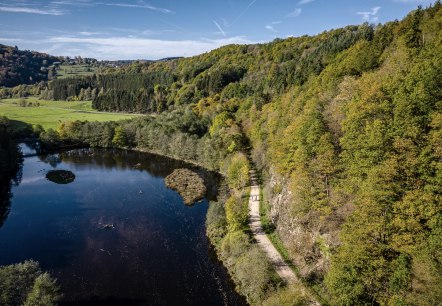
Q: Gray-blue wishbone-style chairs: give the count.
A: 0